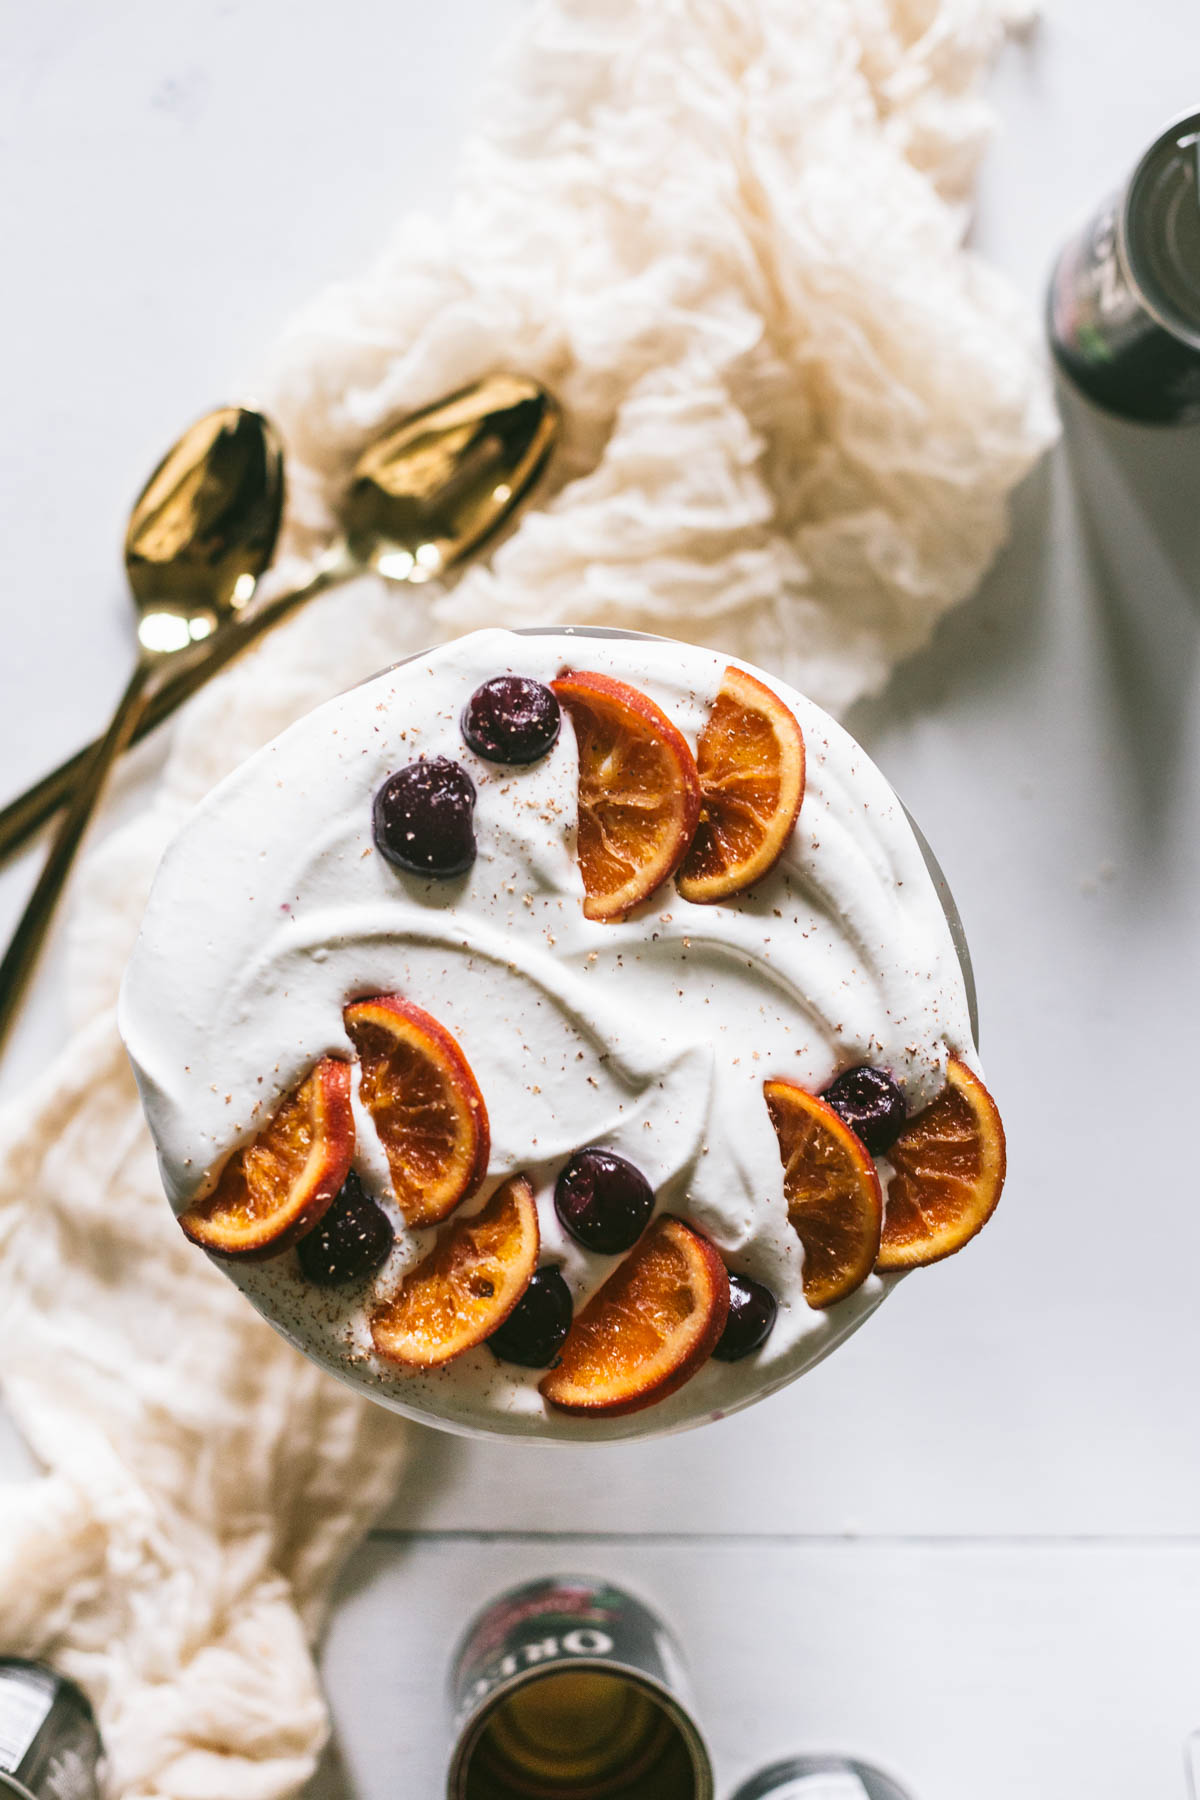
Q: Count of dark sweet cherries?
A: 7